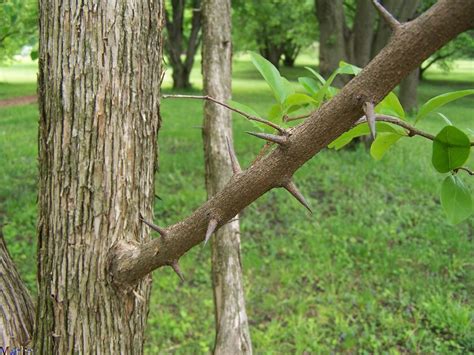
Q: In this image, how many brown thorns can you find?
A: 8